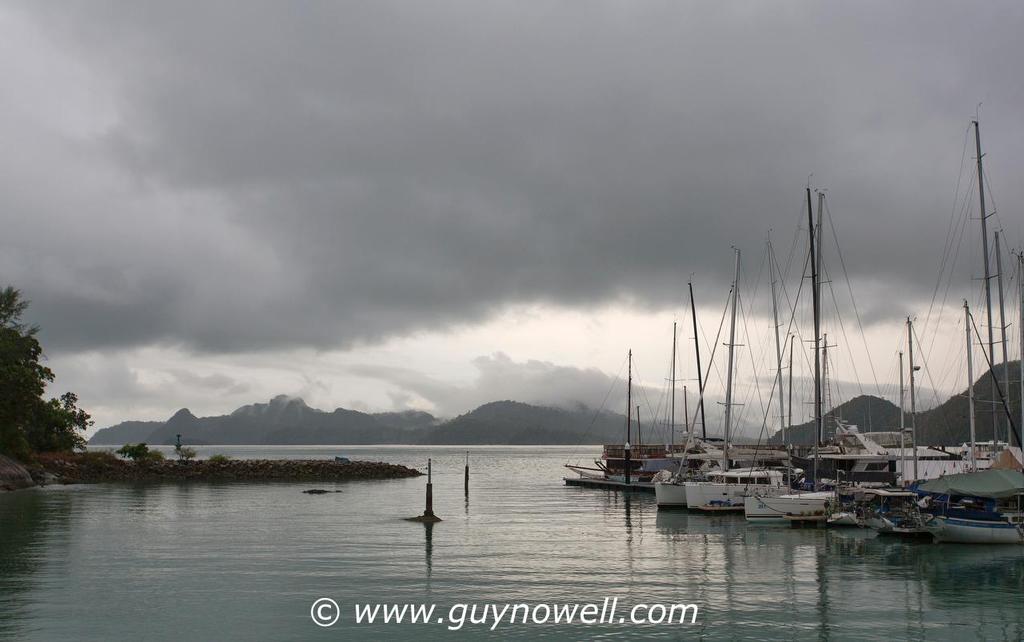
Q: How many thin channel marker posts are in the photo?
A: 2